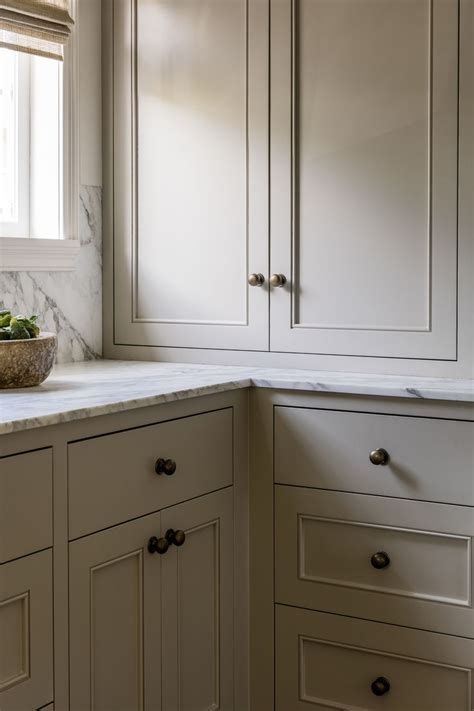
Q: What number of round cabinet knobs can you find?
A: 8